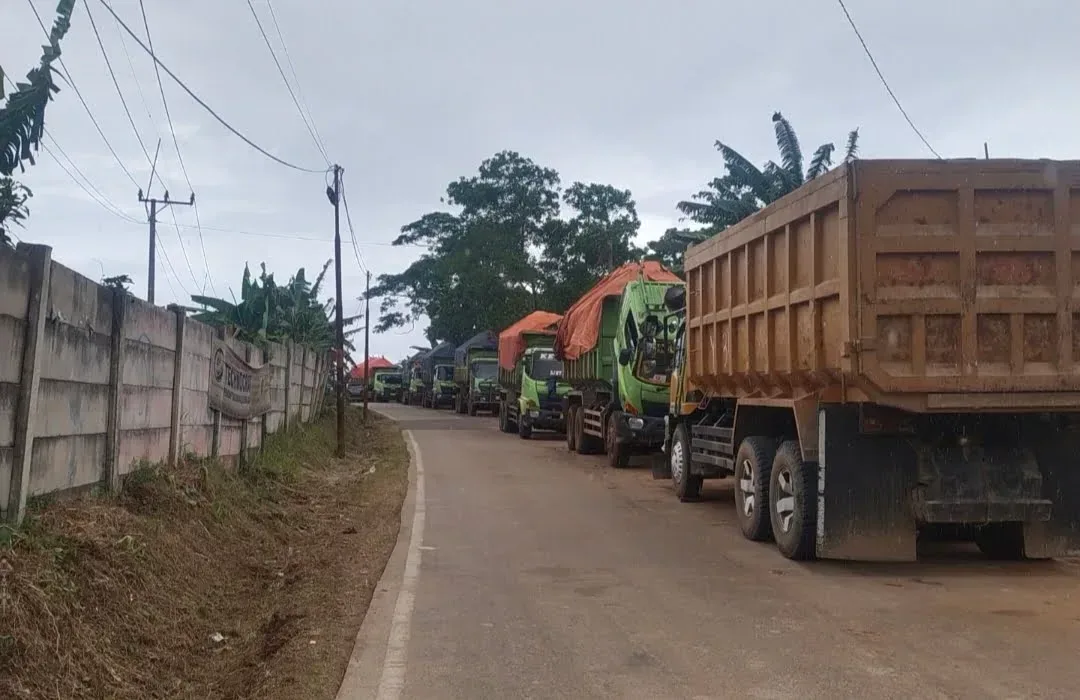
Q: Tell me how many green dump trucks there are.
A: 6